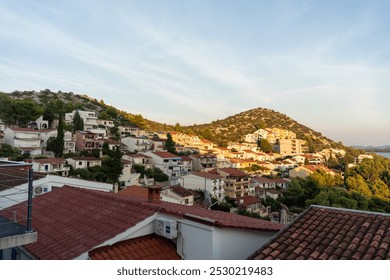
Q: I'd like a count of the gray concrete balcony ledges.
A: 1